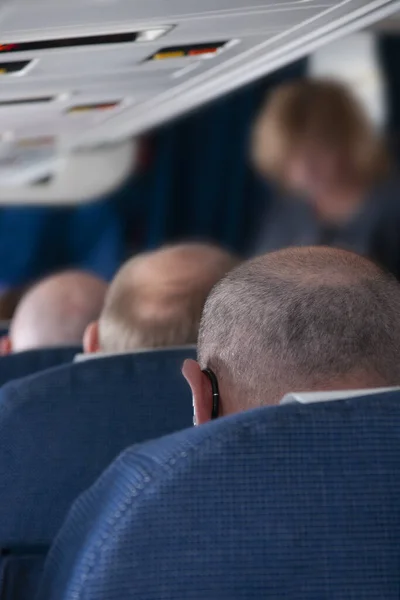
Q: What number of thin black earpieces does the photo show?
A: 1